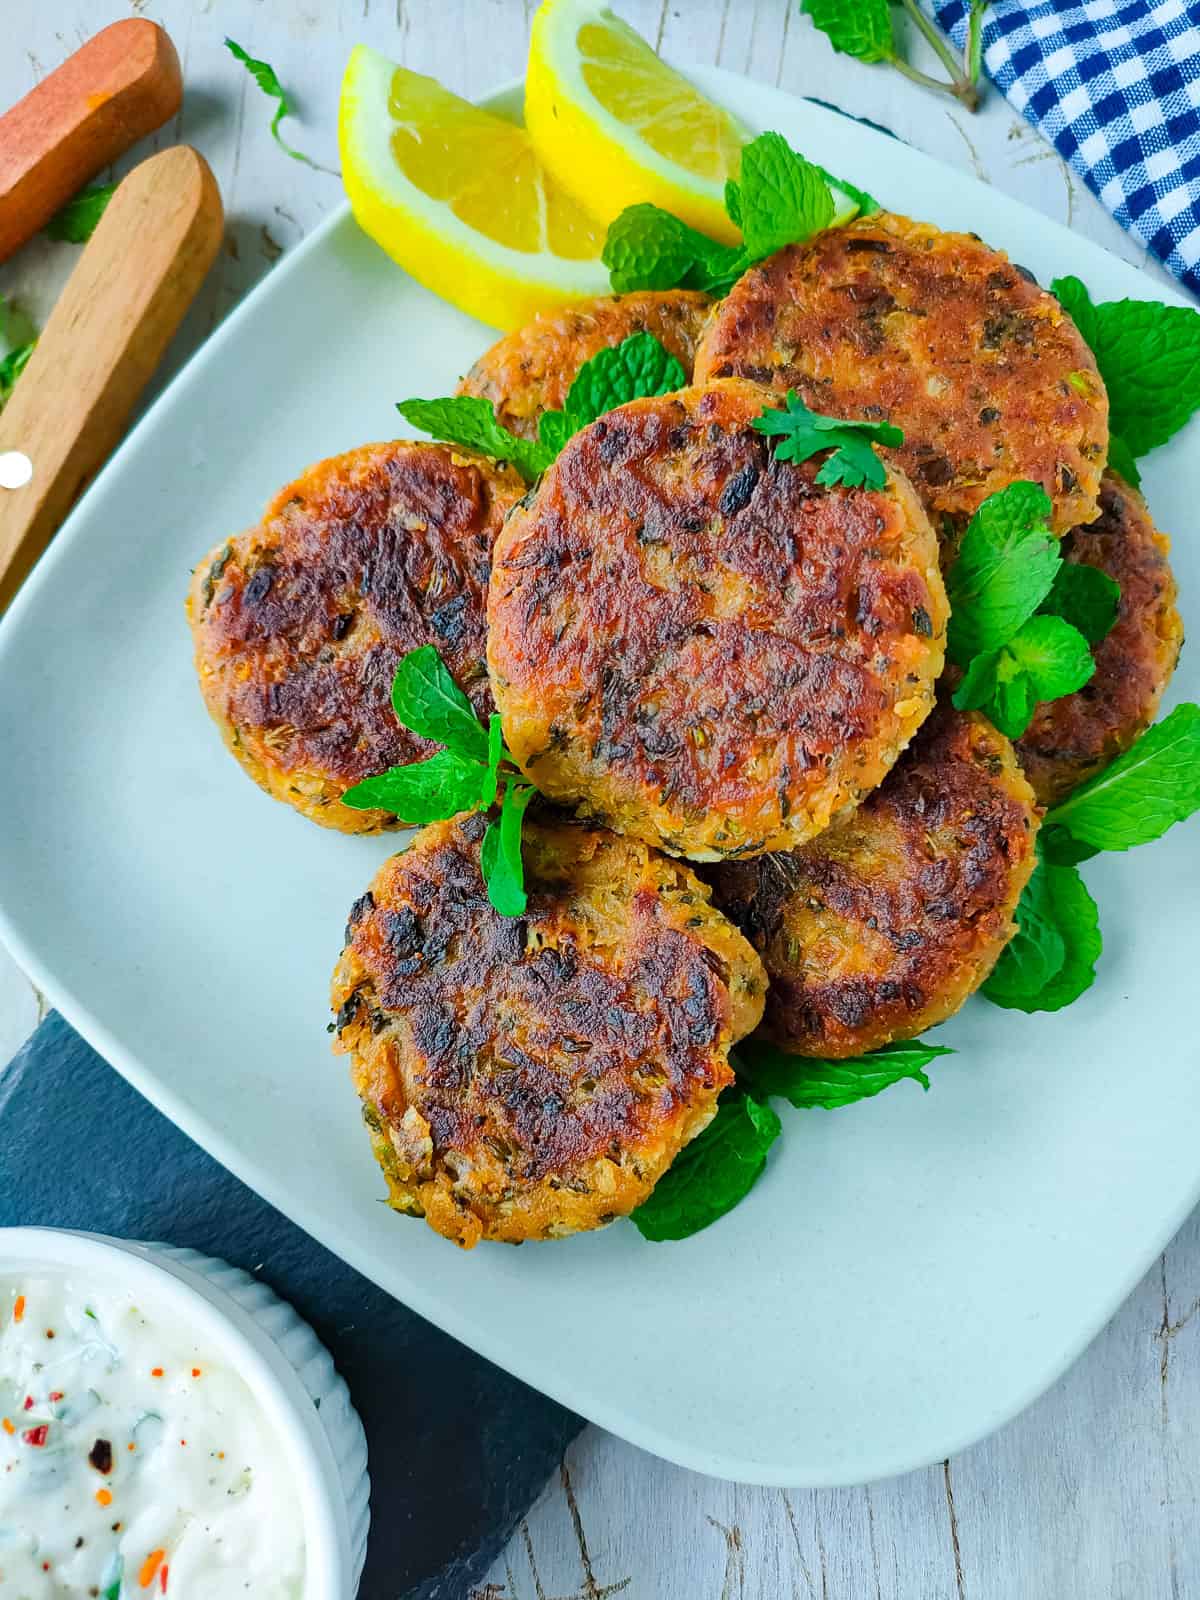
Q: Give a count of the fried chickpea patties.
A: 7